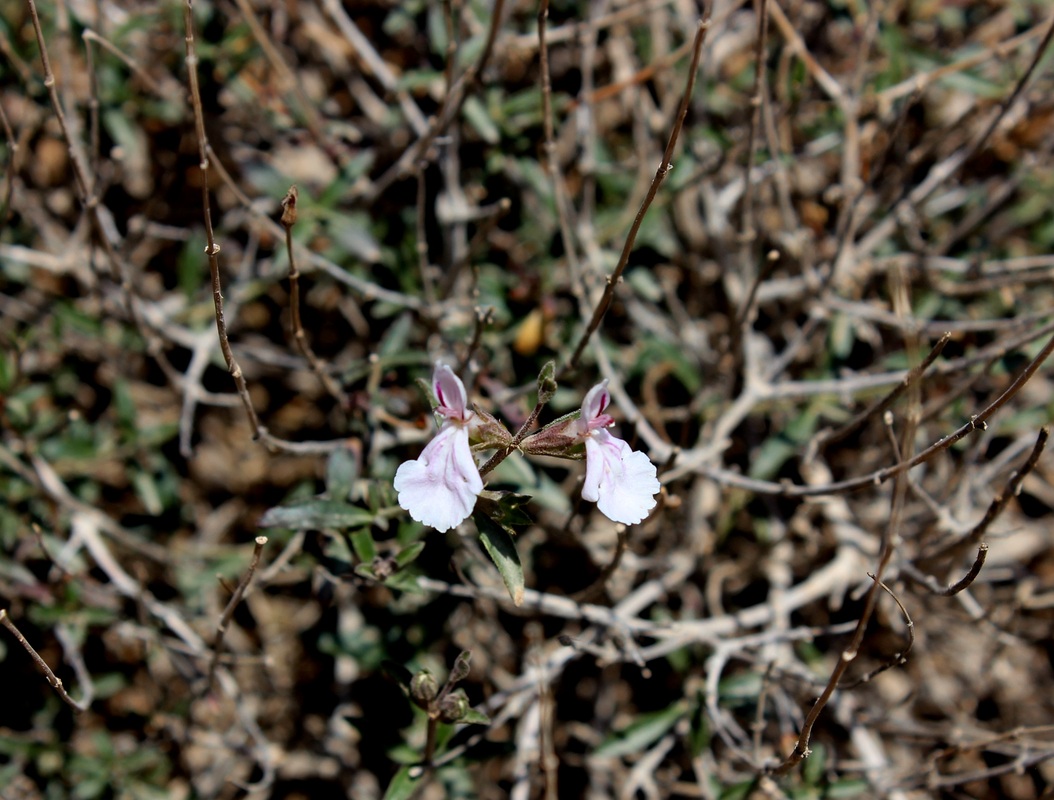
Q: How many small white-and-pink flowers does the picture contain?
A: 2